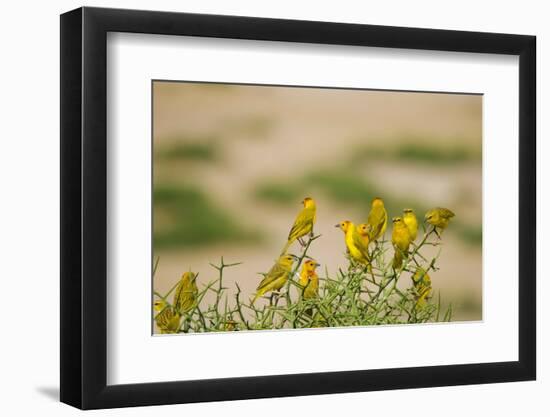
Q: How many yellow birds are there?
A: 12